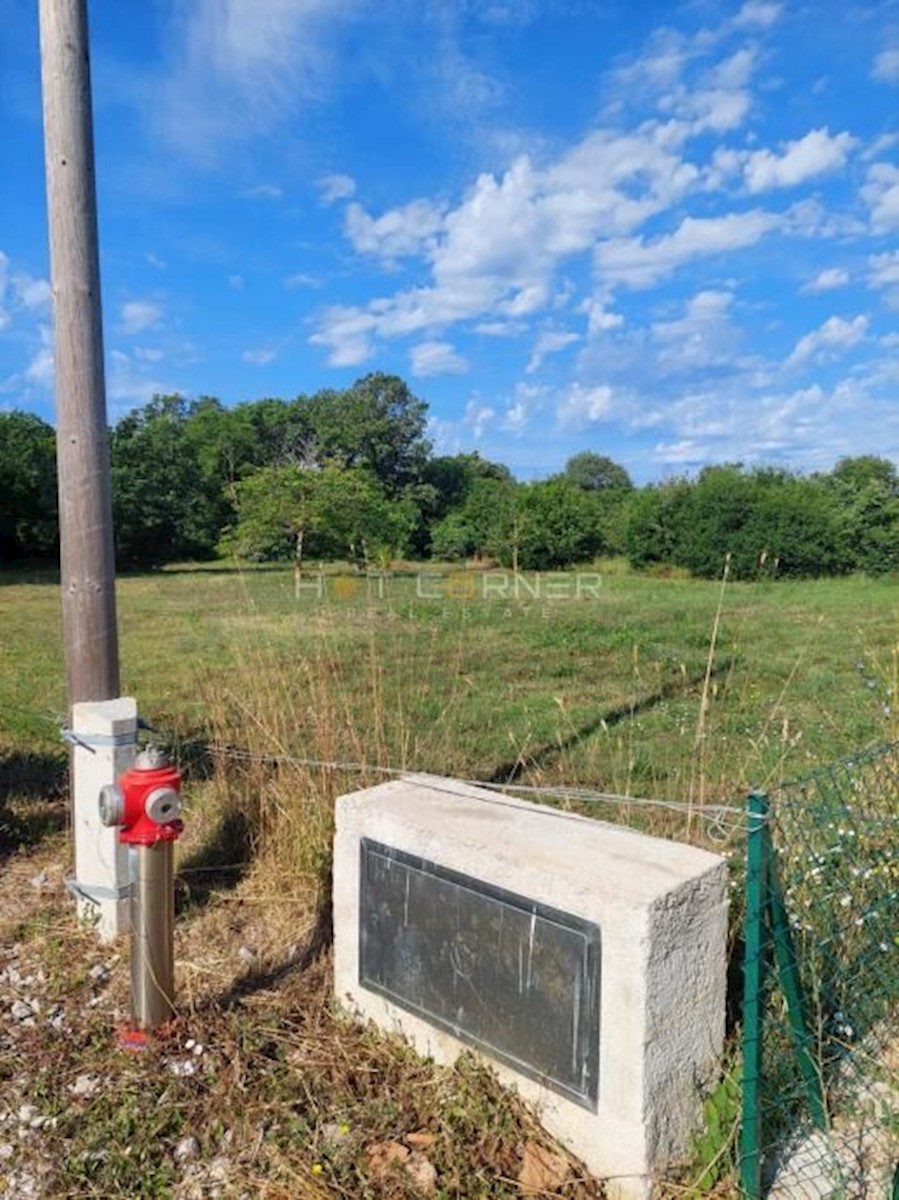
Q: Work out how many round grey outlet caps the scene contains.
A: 2